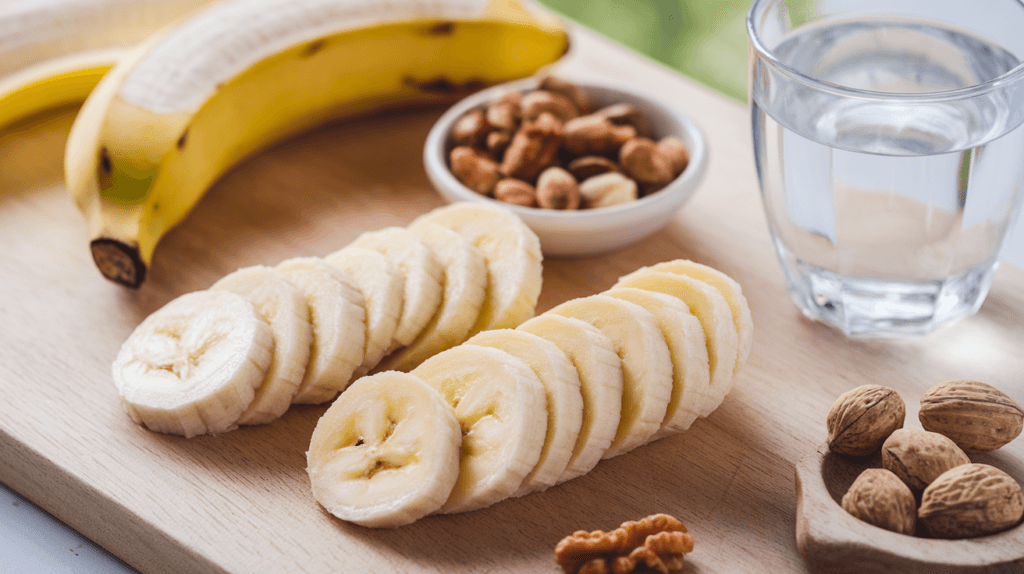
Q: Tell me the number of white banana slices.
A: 15